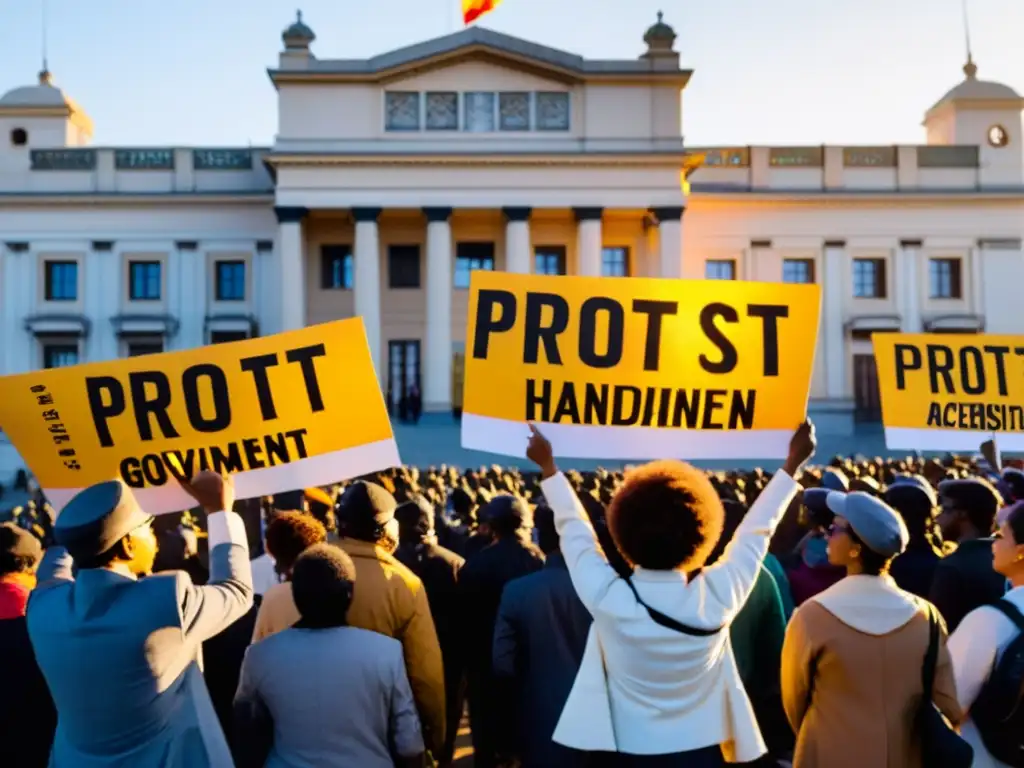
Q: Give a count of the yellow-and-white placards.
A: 3